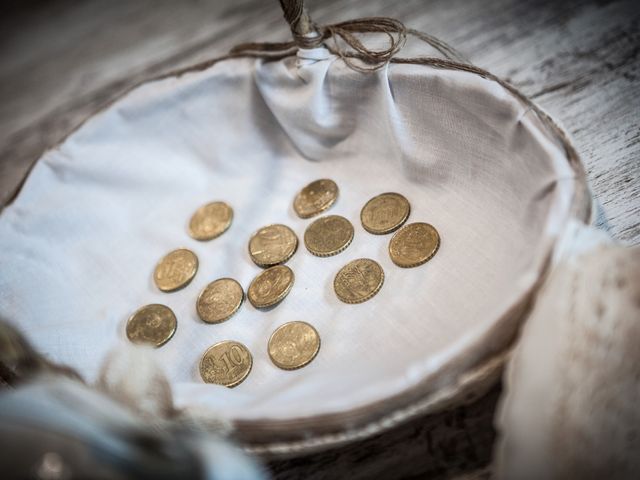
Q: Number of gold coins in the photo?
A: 13